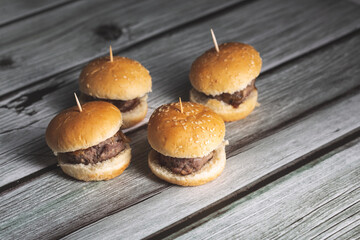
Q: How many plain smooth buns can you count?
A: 1